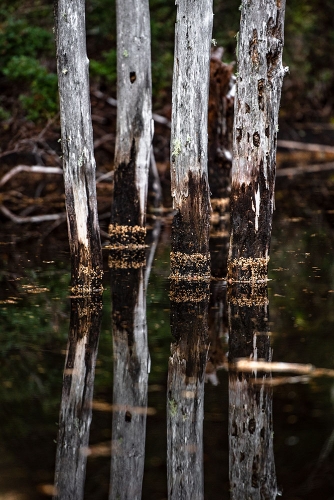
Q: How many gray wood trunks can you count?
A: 4